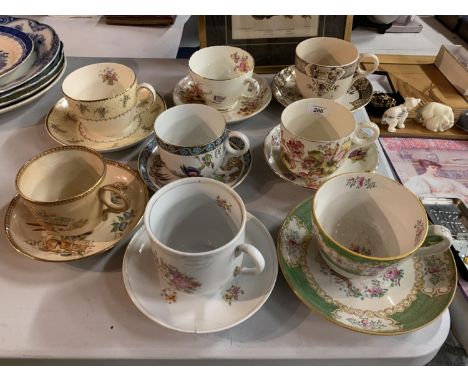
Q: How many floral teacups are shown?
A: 8